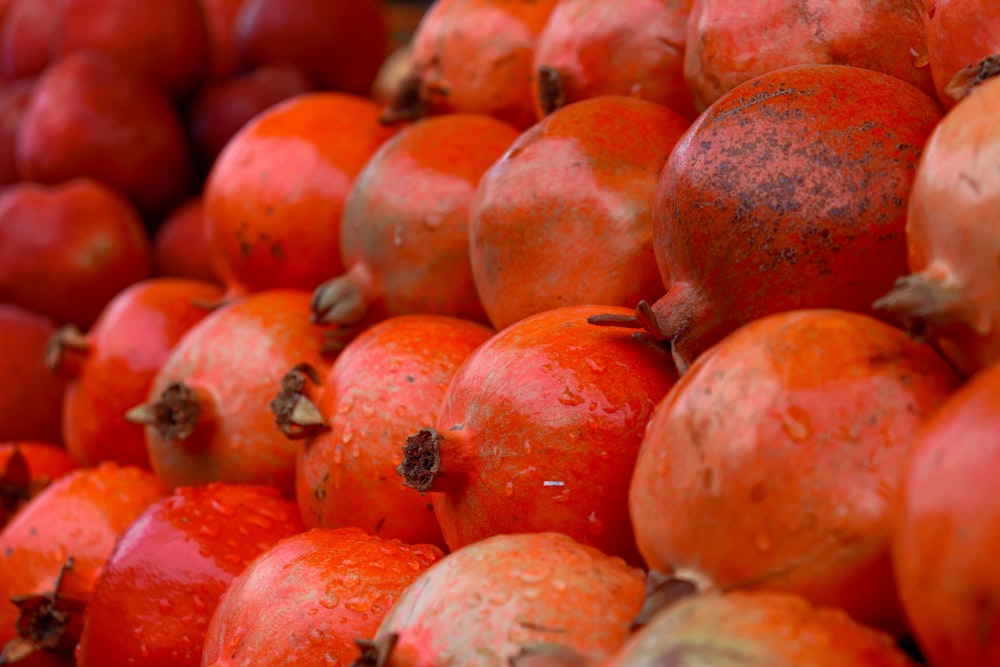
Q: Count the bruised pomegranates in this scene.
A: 1